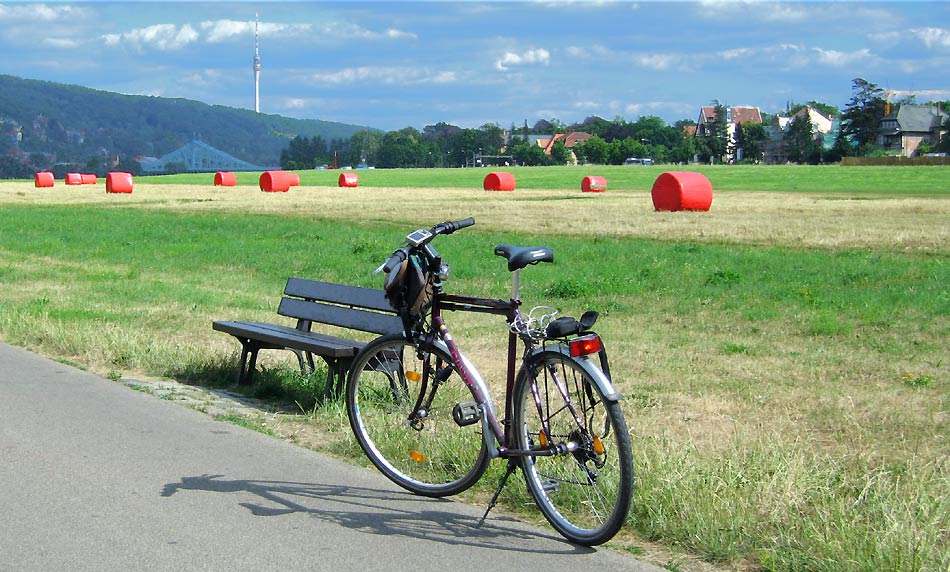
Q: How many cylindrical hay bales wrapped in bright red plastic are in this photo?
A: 11